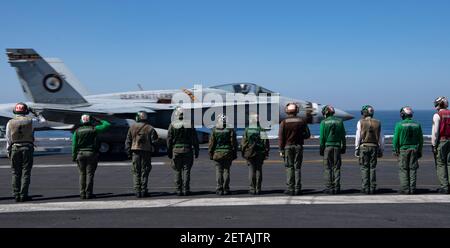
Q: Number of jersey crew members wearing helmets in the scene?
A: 11